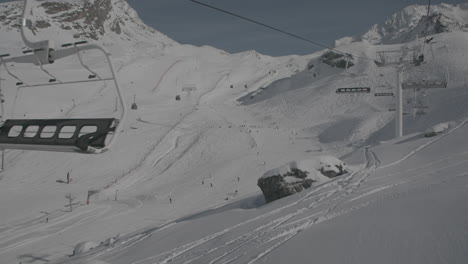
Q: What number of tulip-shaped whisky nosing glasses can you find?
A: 0